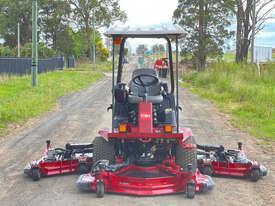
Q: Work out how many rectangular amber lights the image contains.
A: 2